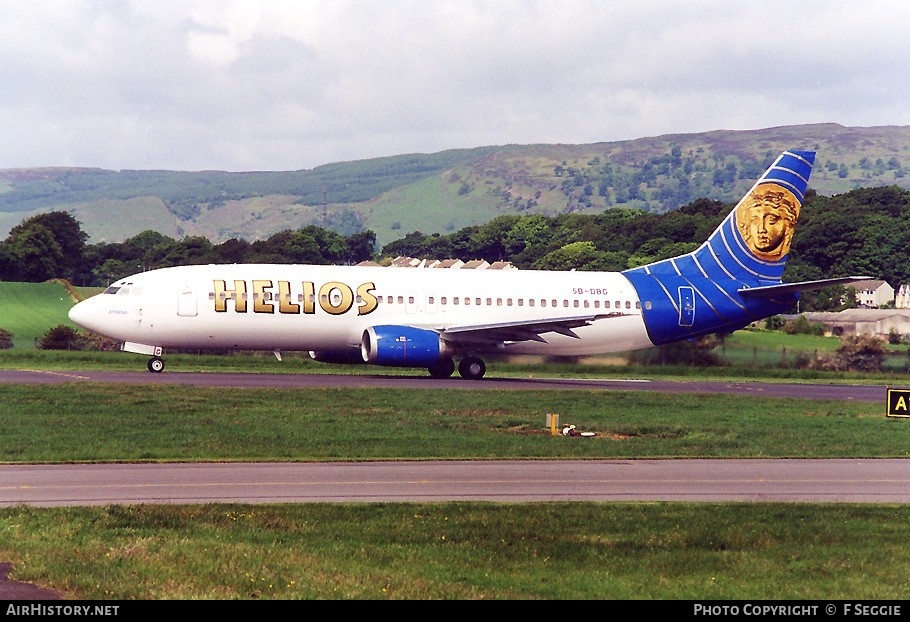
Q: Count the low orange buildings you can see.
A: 0